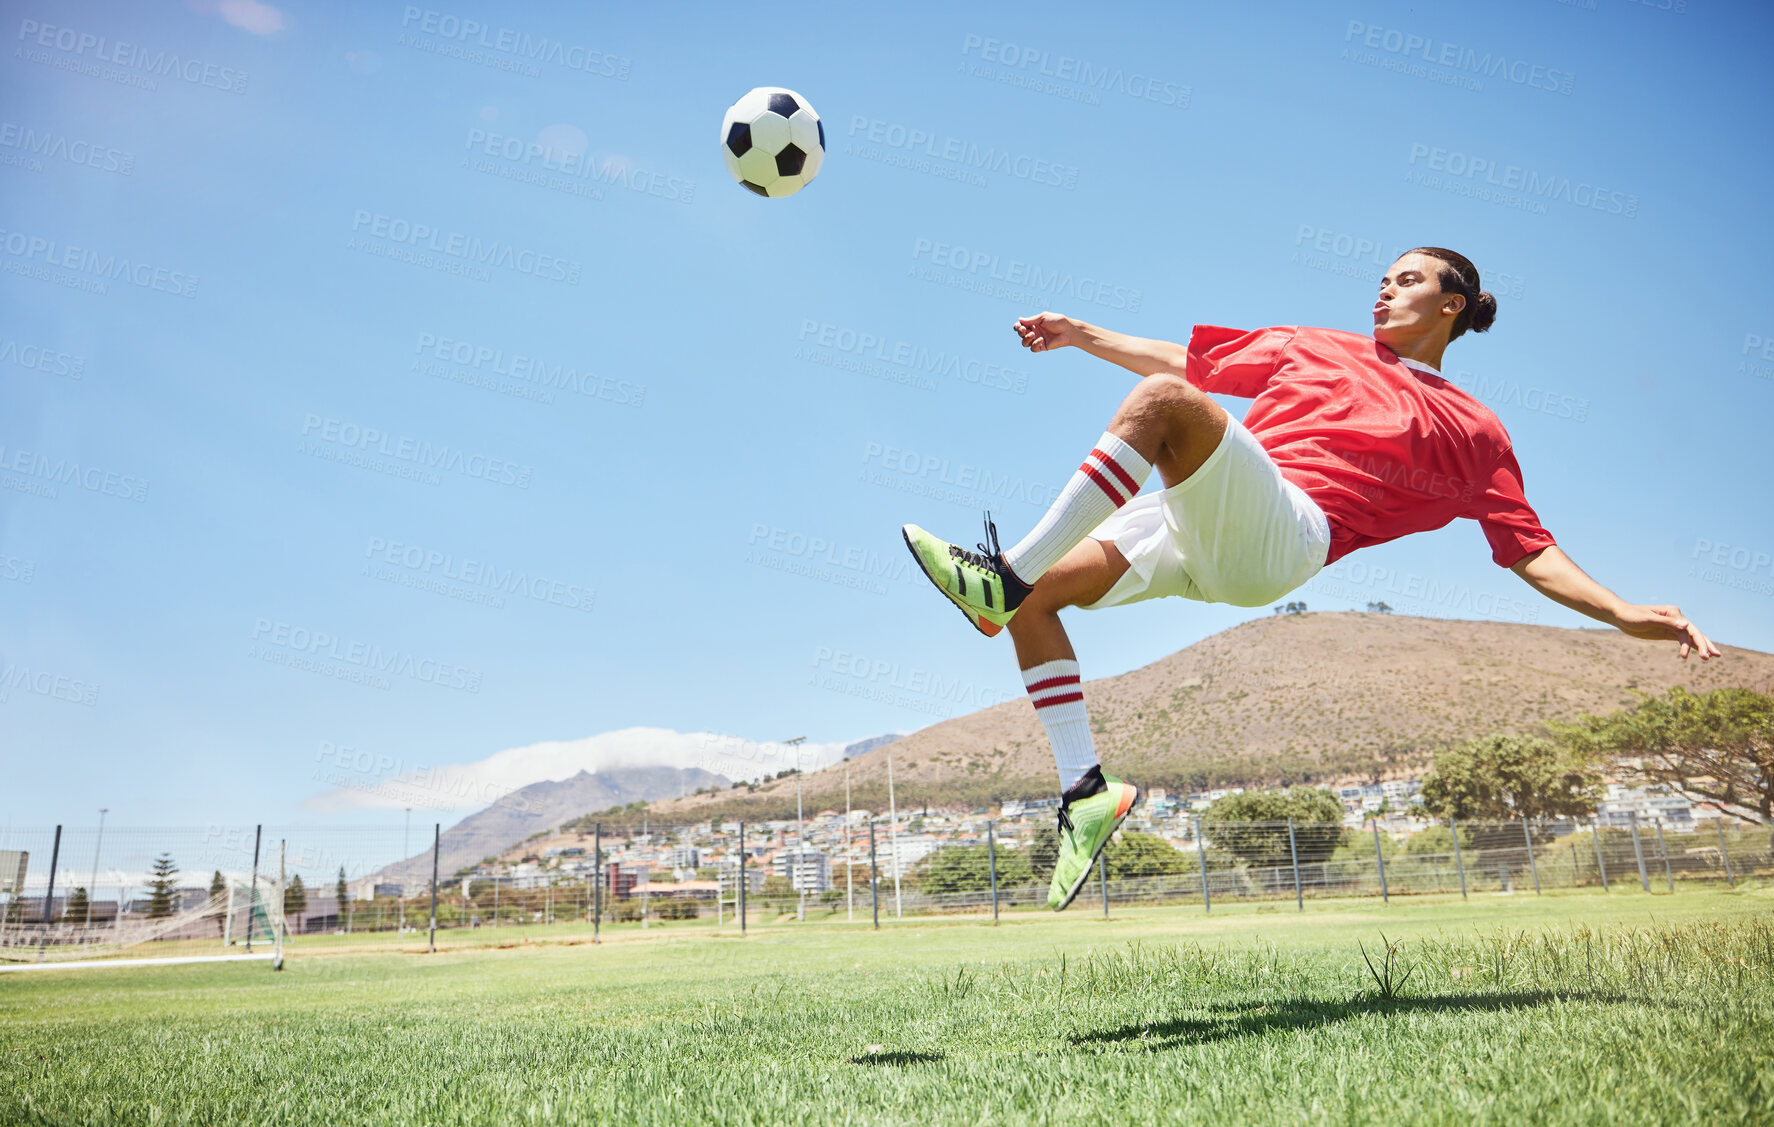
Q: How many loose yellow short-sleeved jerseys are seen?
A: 0